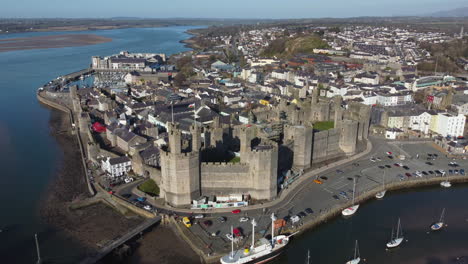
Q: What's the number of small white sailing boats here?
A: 6